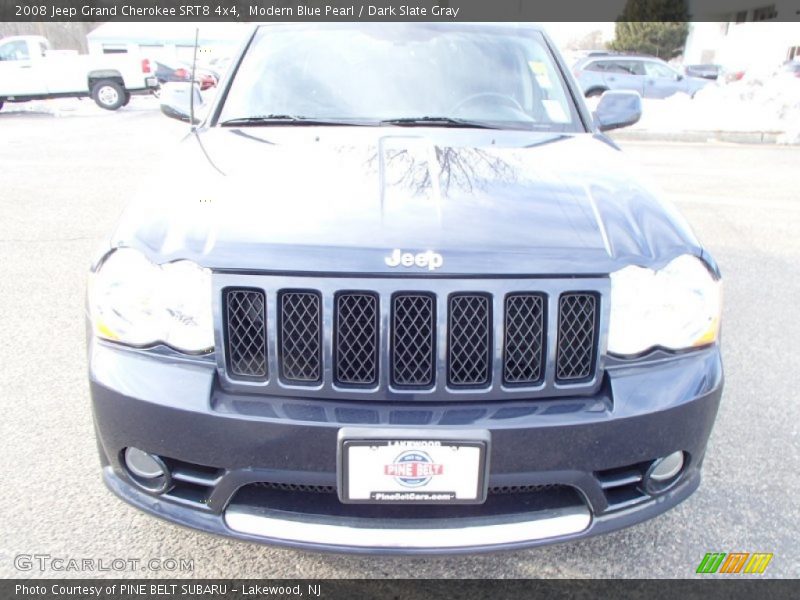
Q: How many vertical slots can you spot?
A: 7